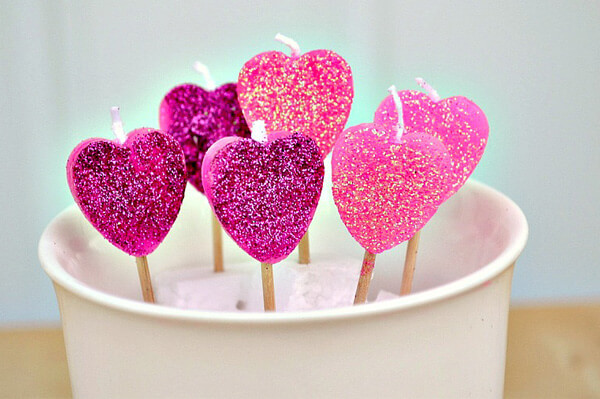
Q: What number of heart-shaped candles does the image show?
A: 6